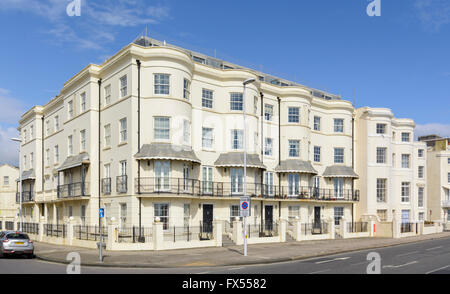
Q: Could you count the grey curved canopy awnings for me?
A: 6